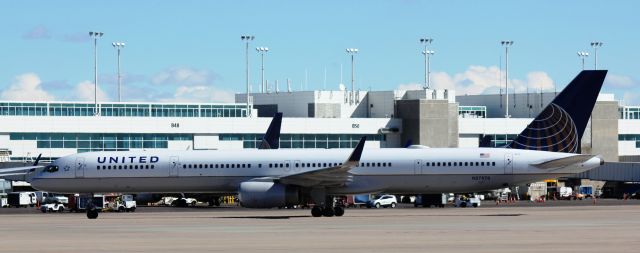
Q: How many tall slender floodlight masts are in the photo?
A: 10